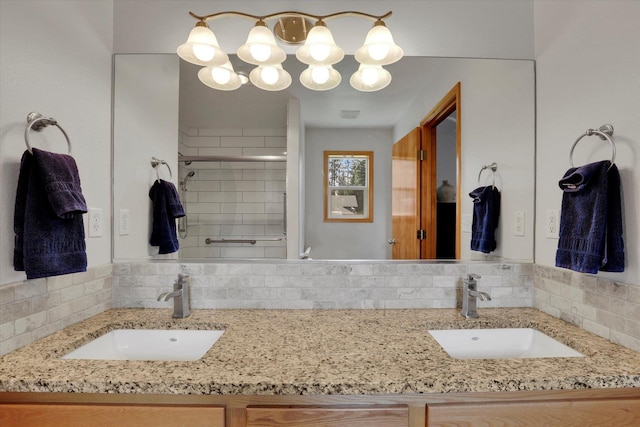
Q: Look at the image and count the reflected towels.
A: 2